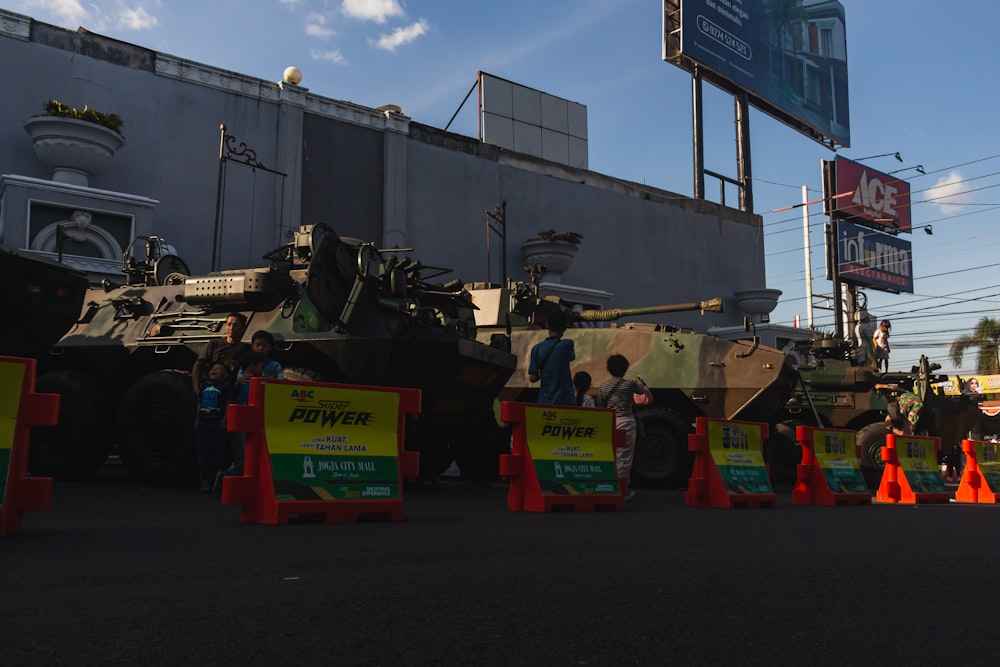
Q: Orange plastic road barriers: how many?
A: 7